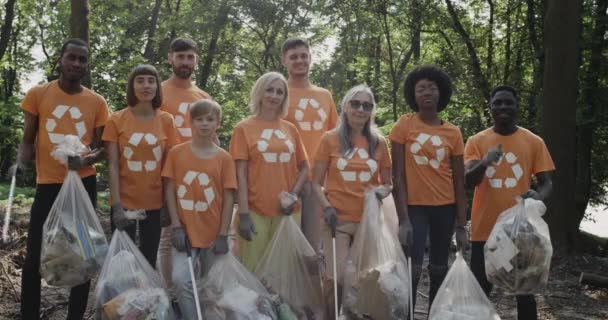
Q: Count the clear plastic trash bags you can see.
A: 7